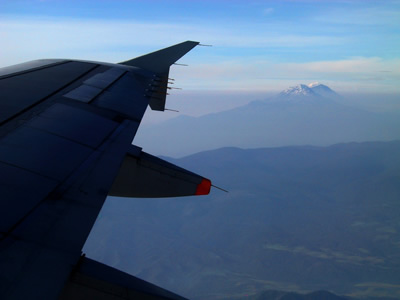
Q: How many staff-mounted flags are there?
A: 0